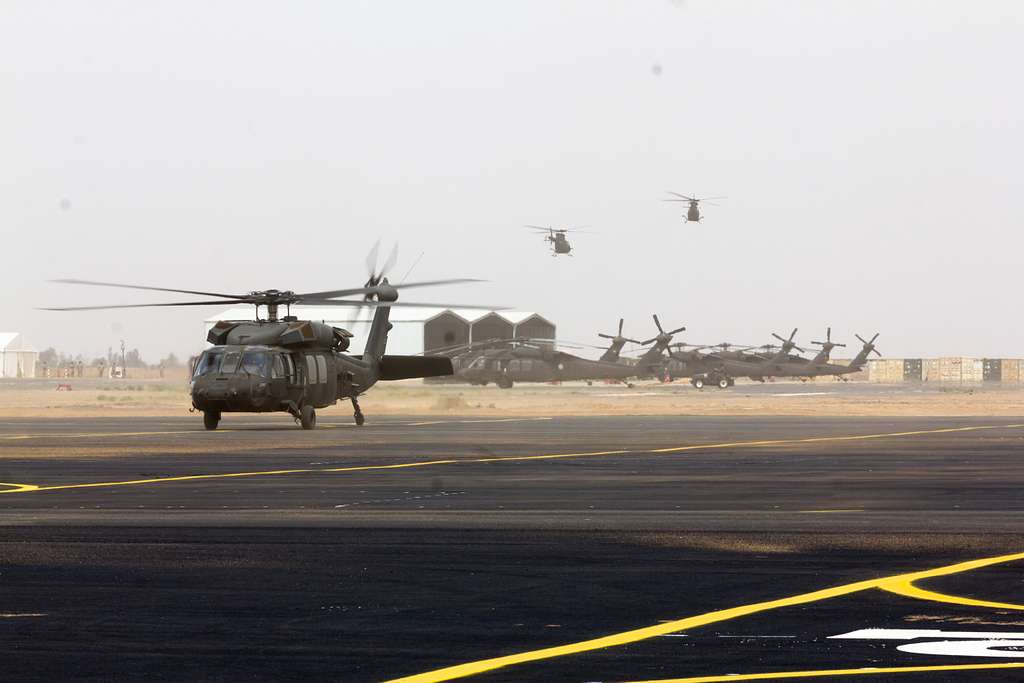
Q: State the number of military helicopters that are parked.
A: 5